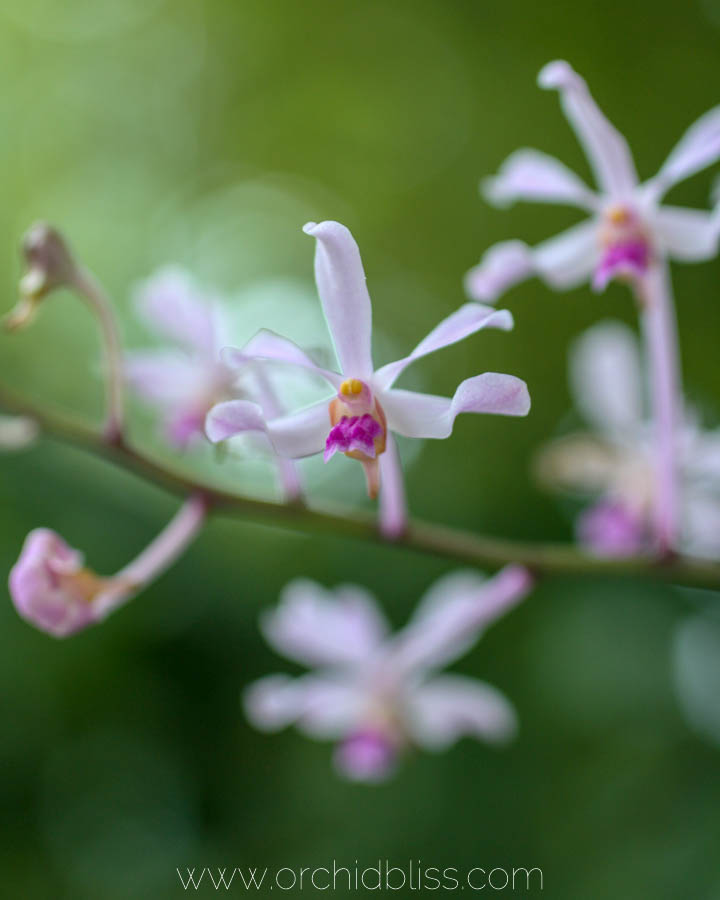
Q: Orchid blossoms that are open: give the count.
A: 5